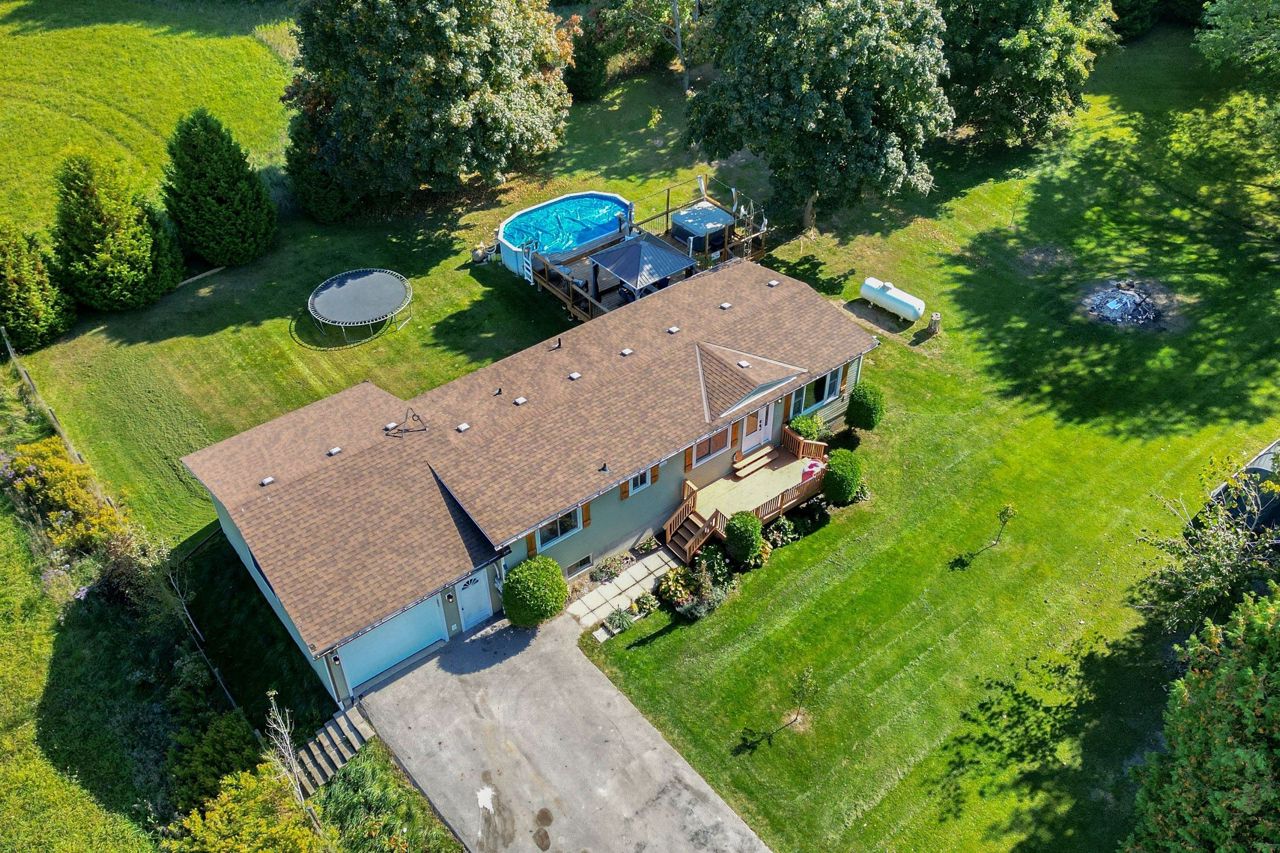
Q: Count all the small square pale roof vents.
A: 11